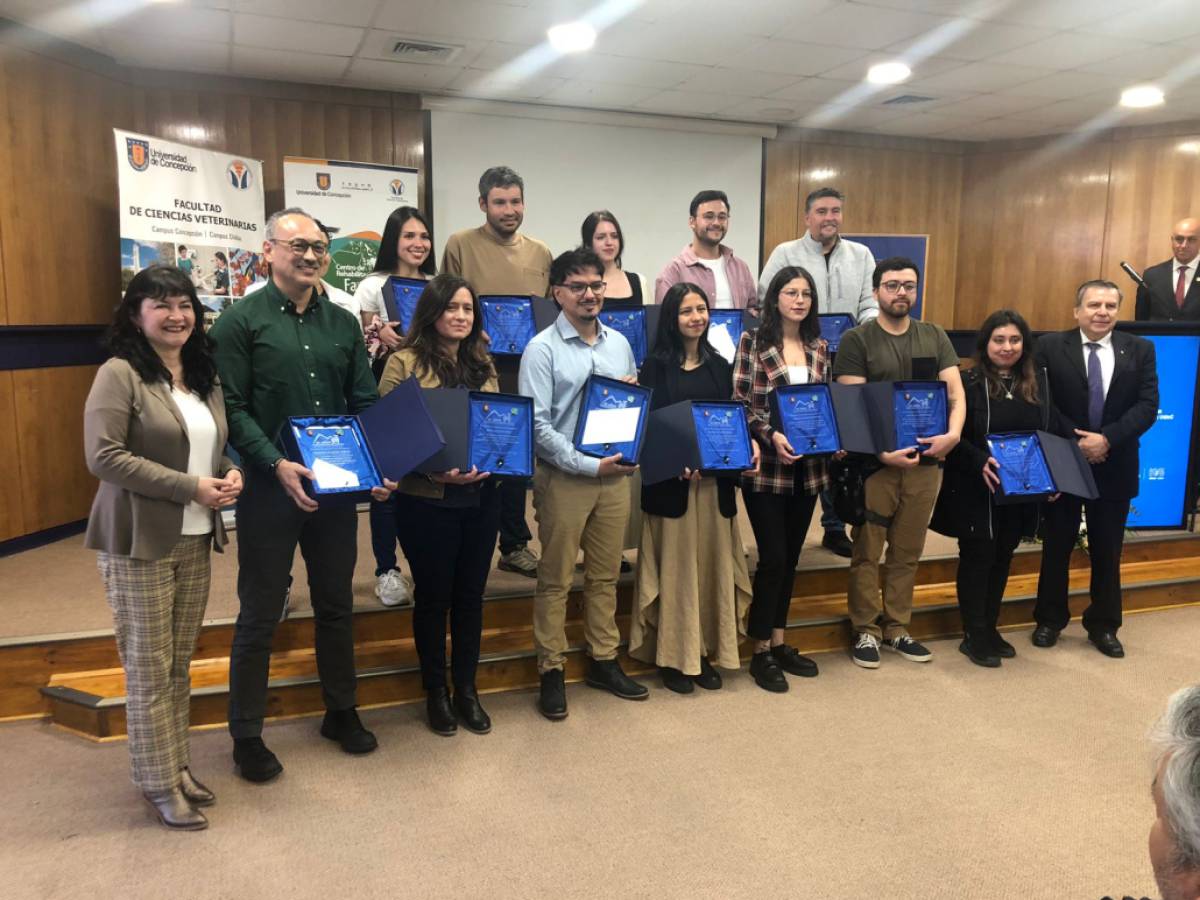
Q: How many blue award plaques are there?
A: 12